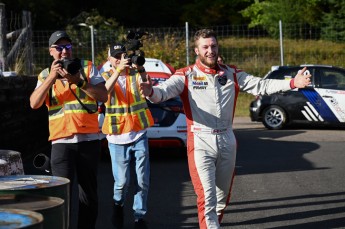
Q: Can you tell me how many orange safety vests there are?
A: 2